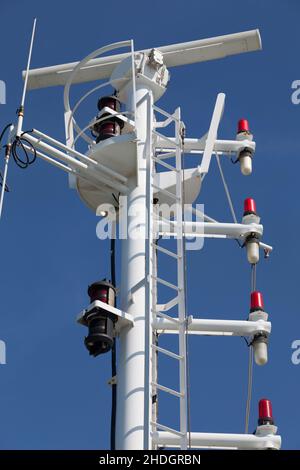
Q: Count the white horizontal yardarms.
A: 4